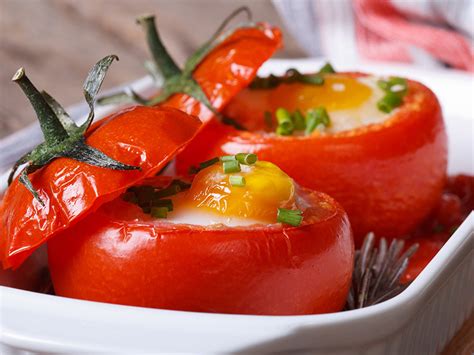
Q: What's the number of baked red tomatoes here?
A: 2